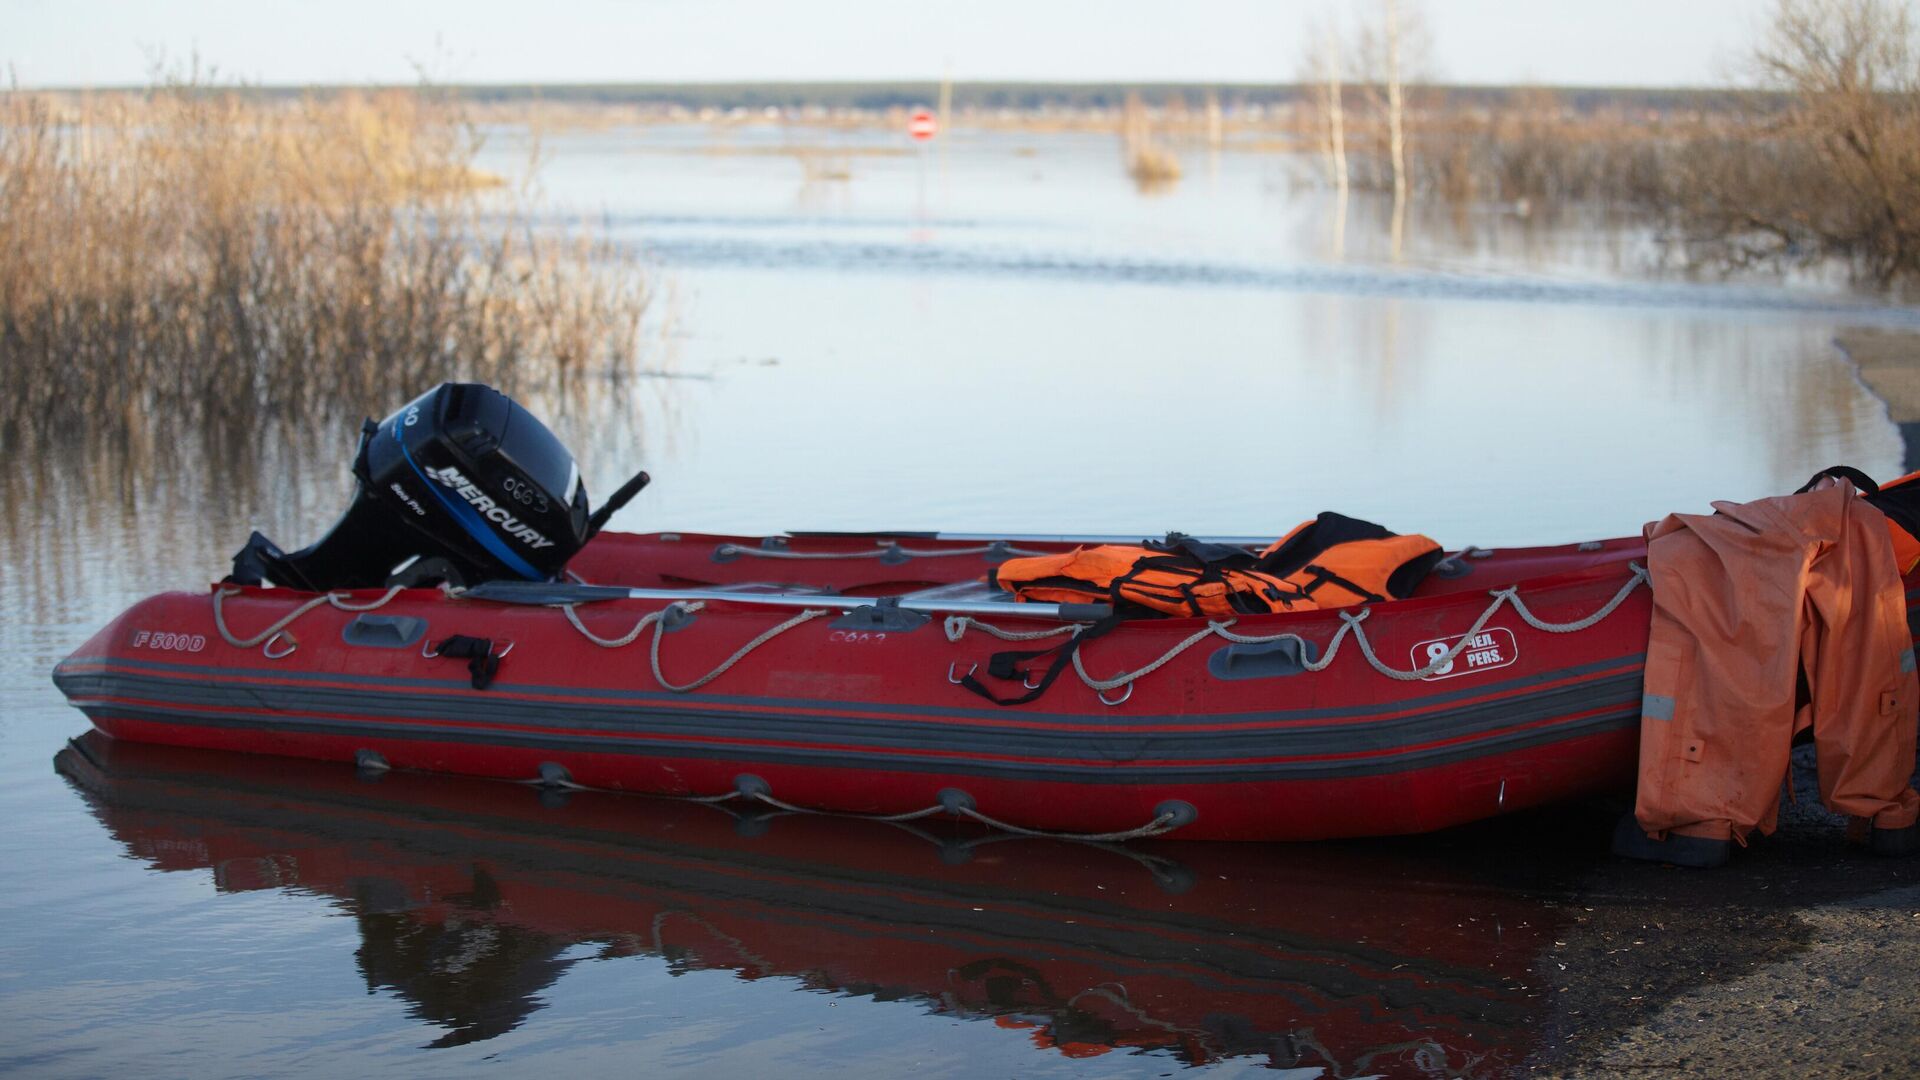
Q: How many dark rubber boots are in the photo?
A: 2